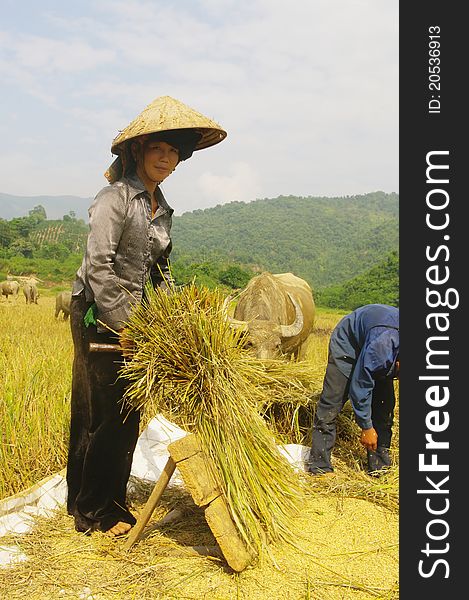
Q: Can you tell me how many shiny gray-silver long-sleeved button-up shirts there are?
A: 1